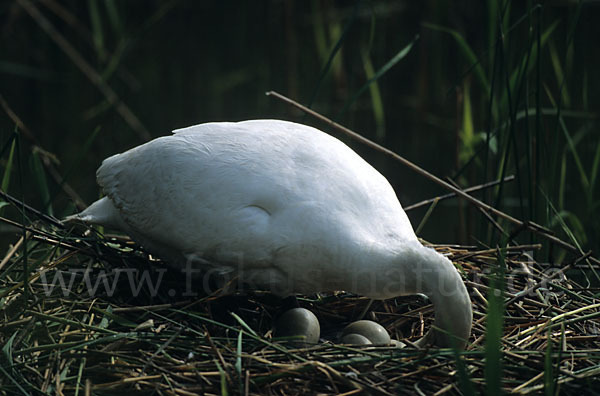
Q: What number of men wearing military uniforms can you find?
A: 0